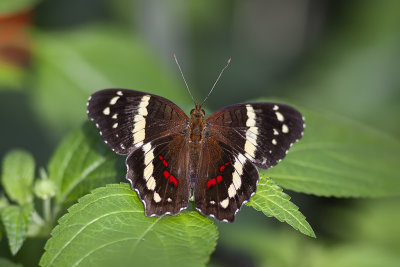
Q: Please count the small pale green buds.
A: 1